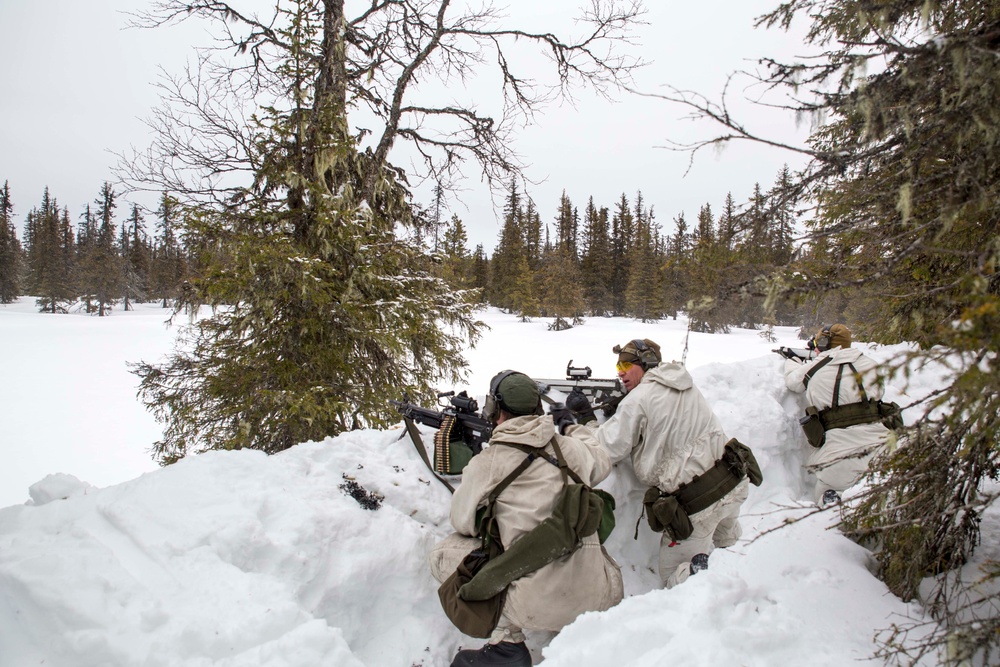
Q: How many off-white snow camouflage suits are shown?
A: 3